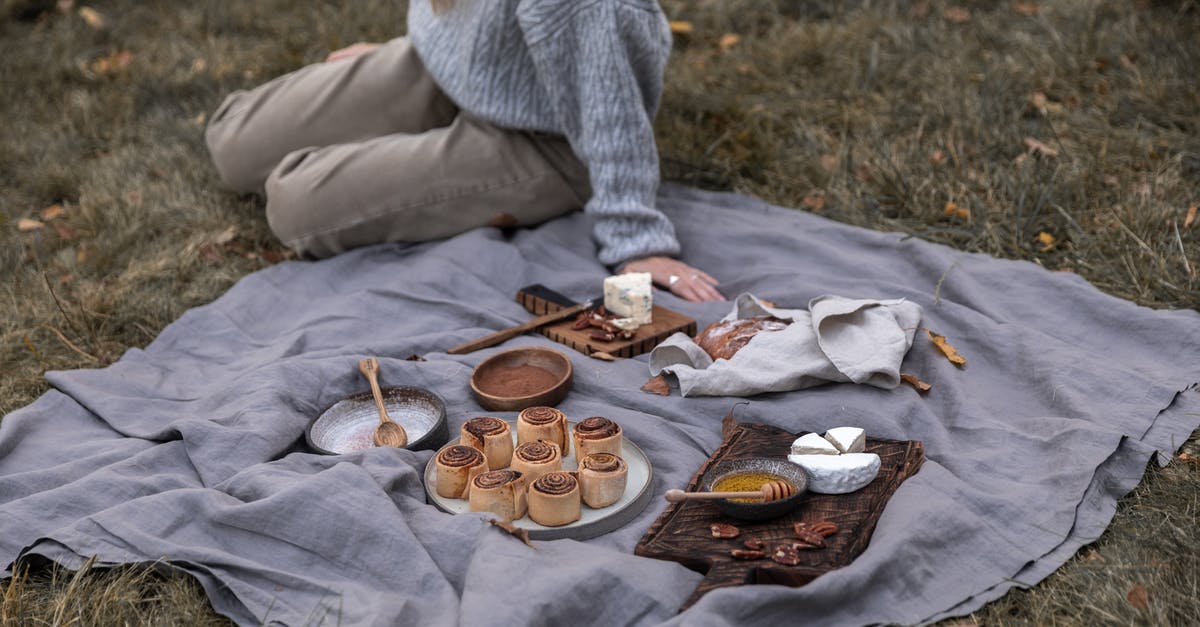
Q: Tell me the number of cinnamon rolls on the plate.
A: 8